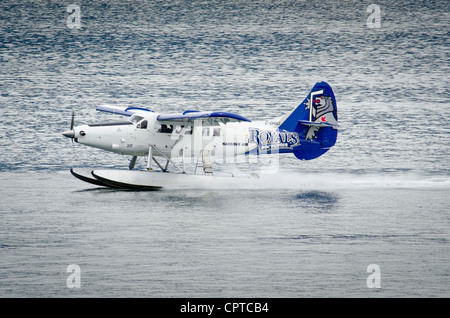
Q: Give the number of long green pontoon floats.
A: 0